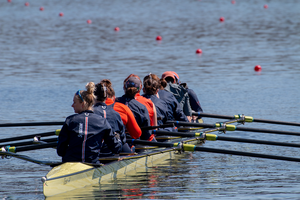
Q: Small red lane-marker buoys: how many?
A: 12